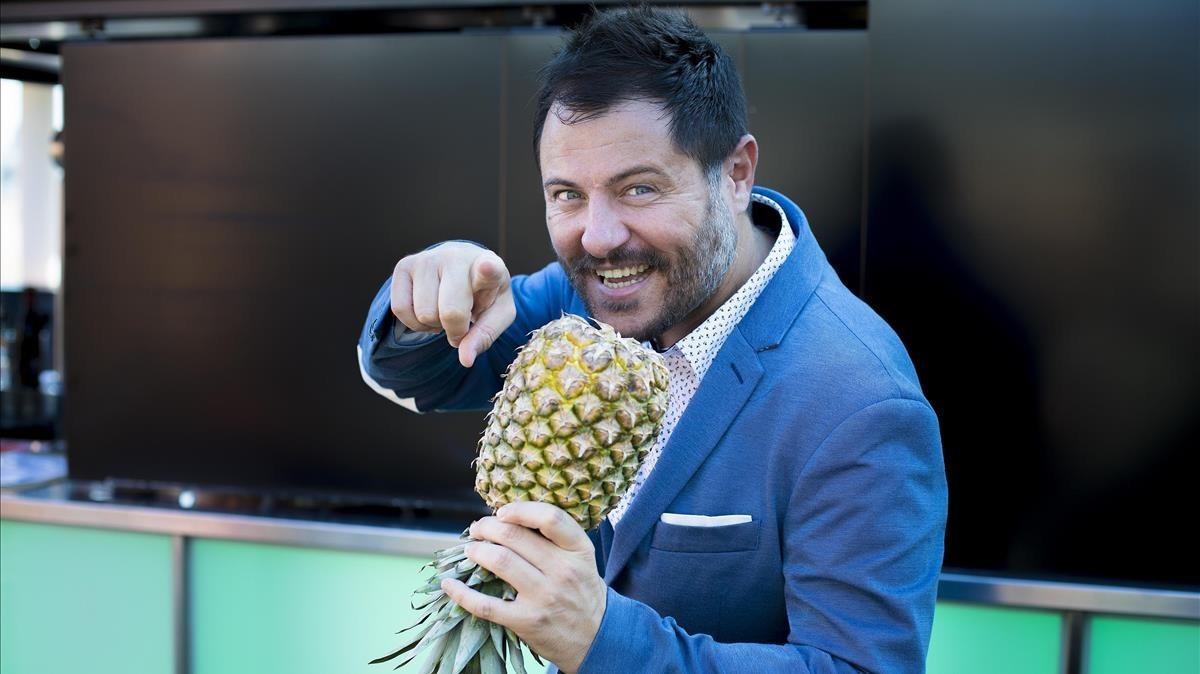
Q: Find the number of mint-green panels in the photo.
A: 4